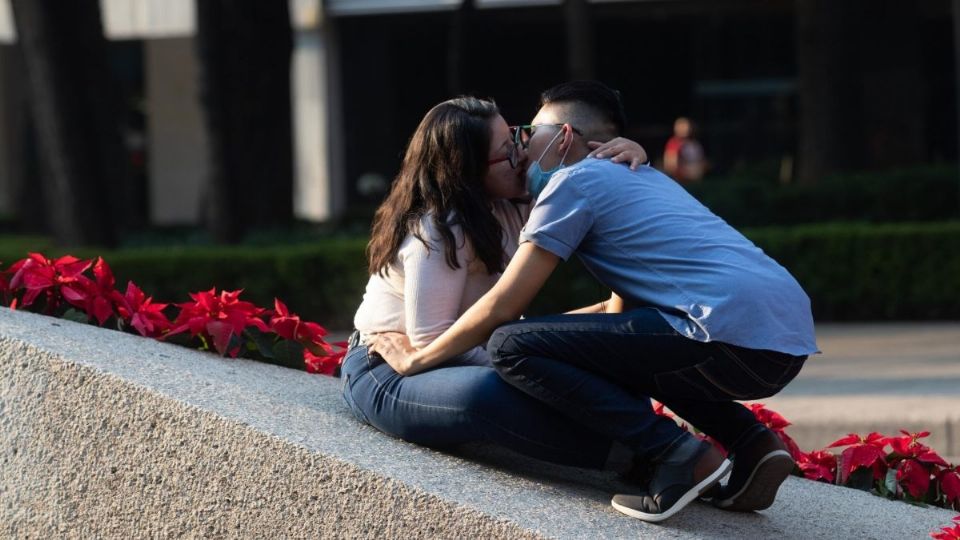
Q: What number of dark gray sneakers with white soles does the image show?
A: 2